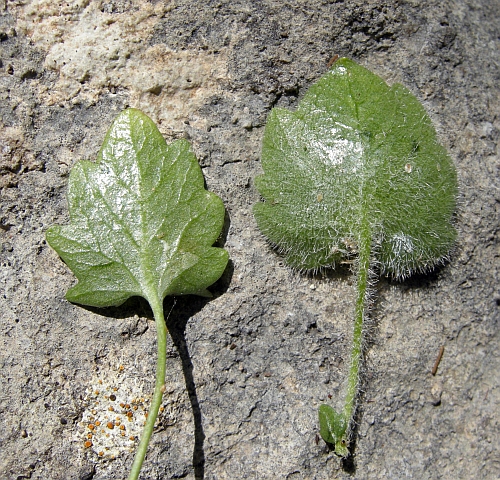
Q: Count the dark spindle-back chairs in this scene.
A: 0